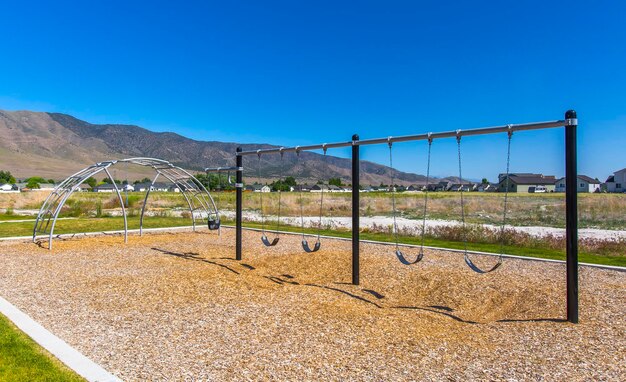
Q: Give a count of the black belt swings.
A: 4